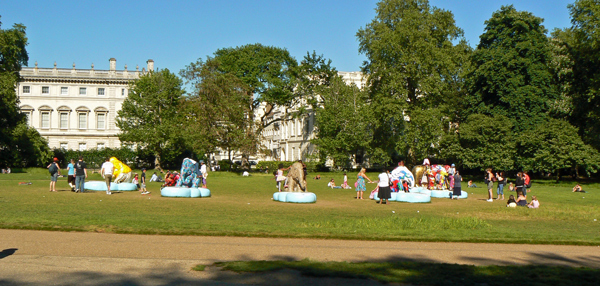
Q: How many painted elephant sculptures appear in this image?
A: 6